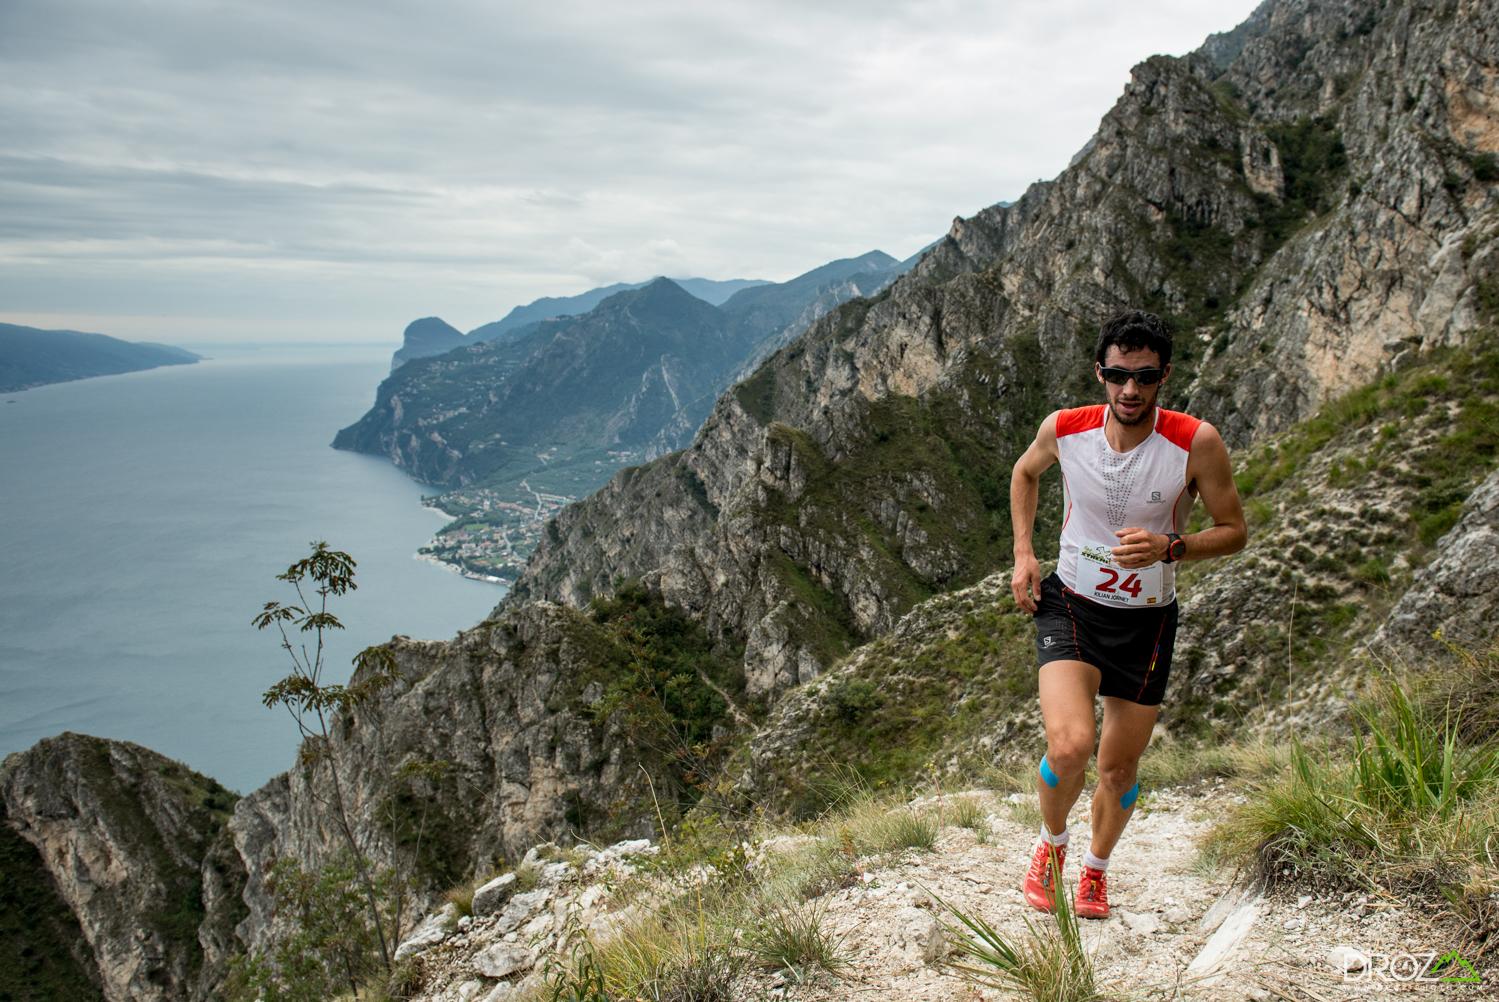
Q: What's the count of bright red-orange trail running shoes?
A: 2